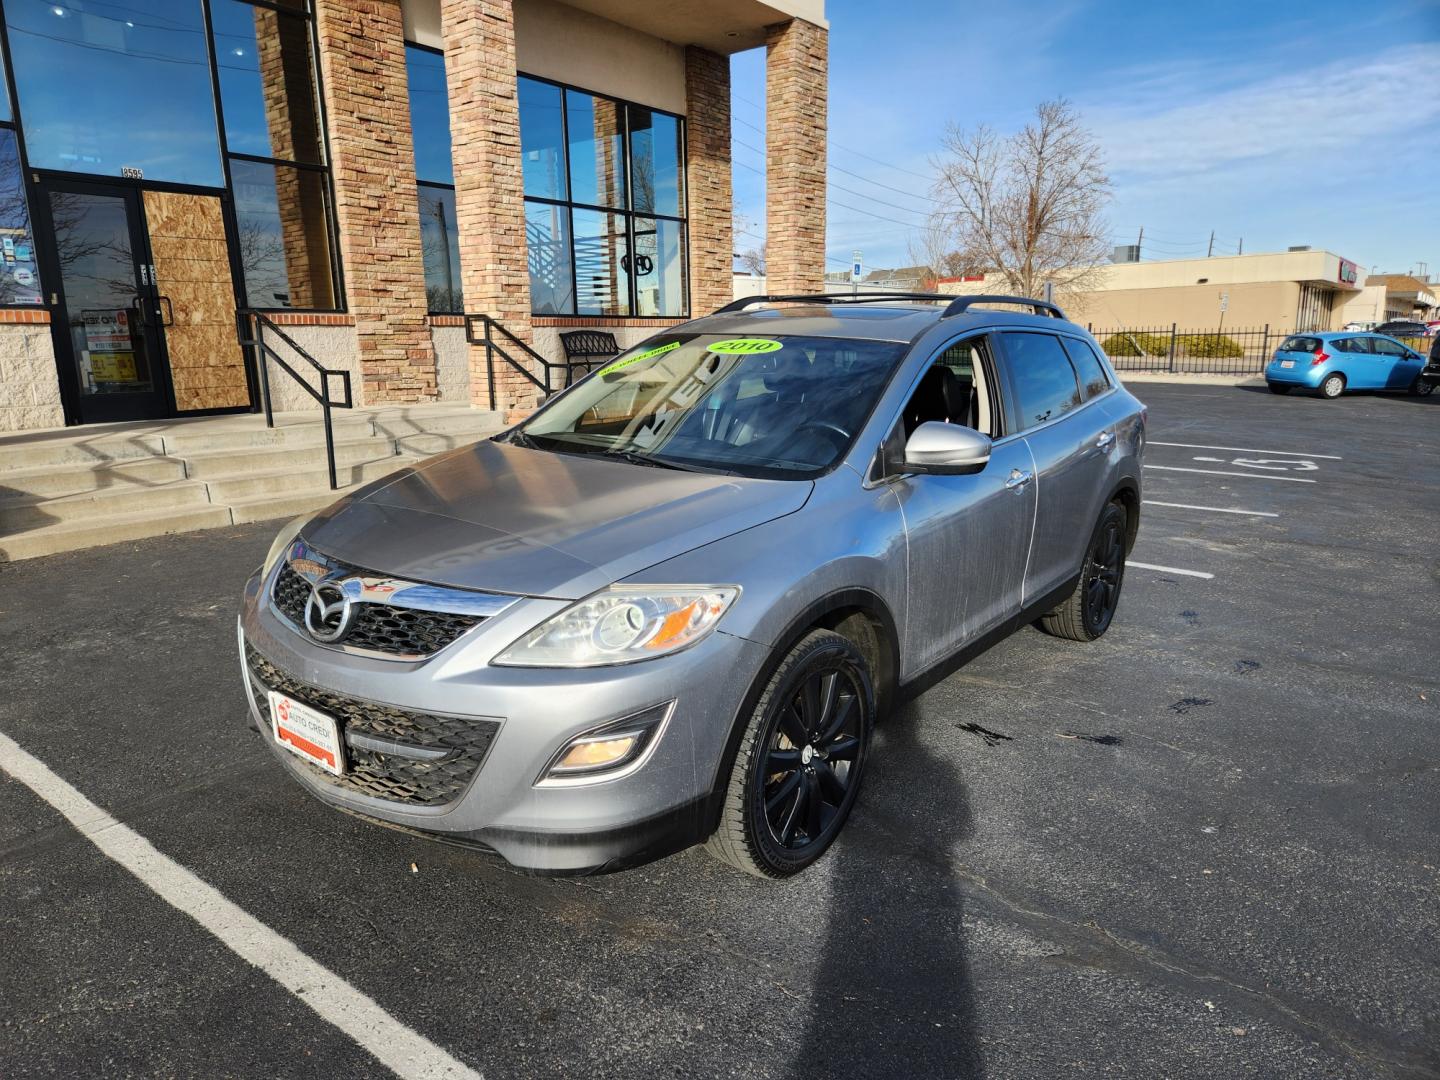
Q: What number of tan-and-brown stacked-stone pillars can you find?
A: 4